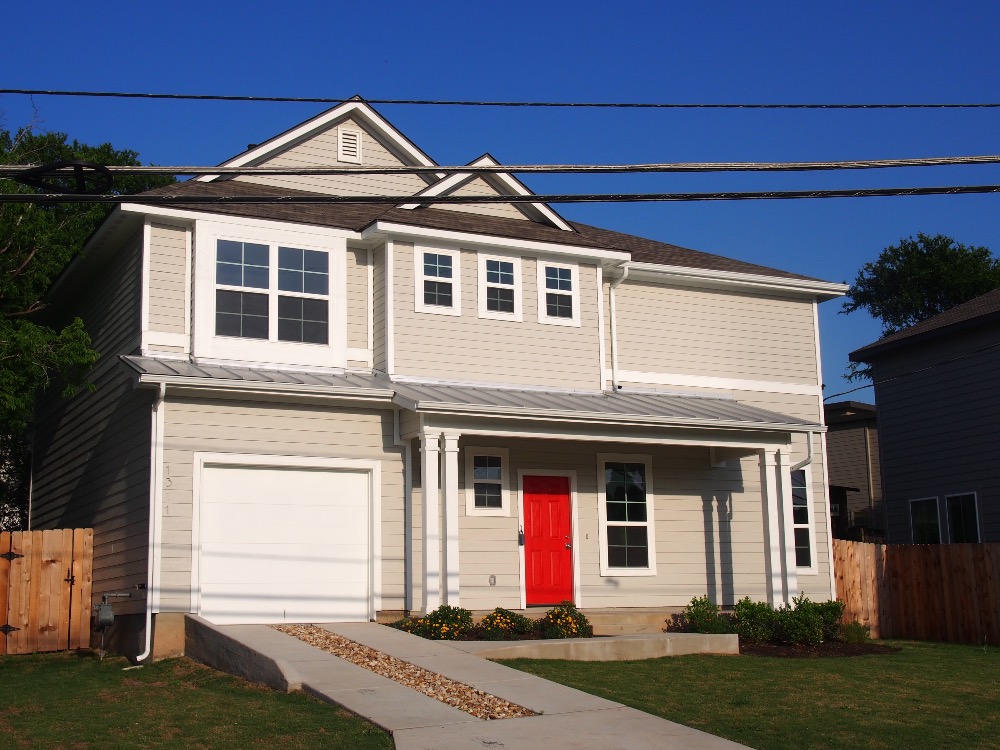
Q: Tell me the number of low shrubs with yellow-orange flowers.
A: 3